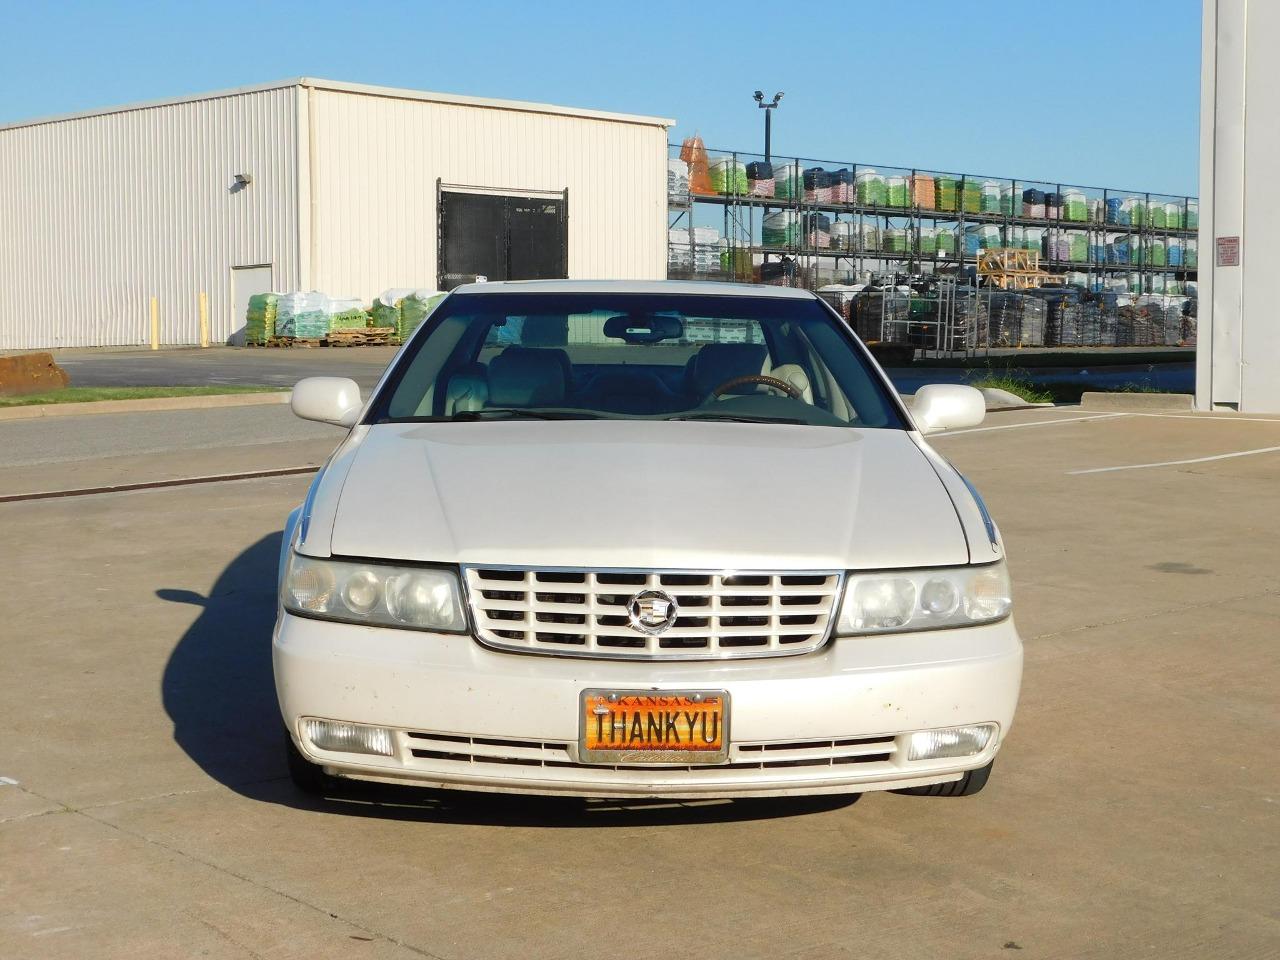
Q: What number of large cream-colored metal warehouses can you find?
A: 1